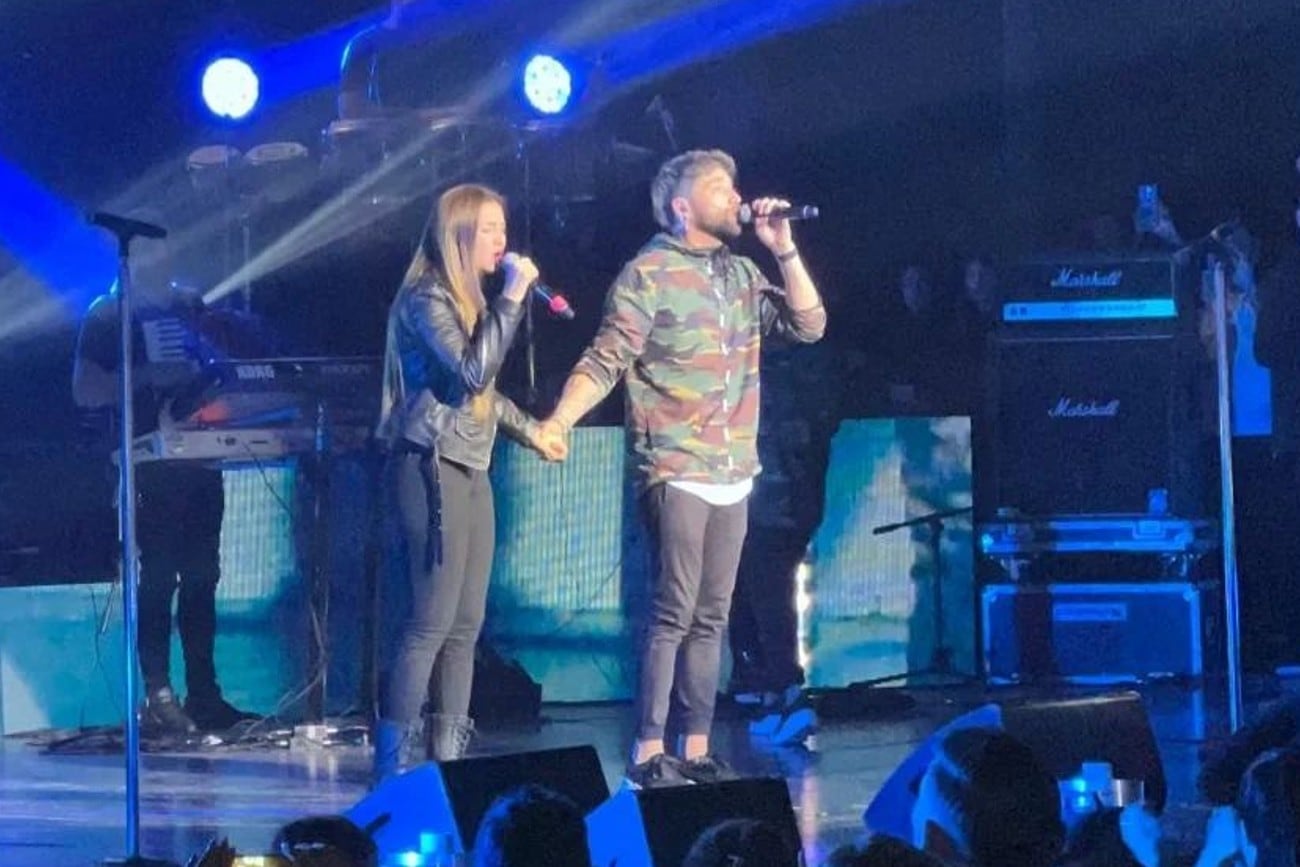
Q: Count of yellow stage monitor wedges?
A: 0